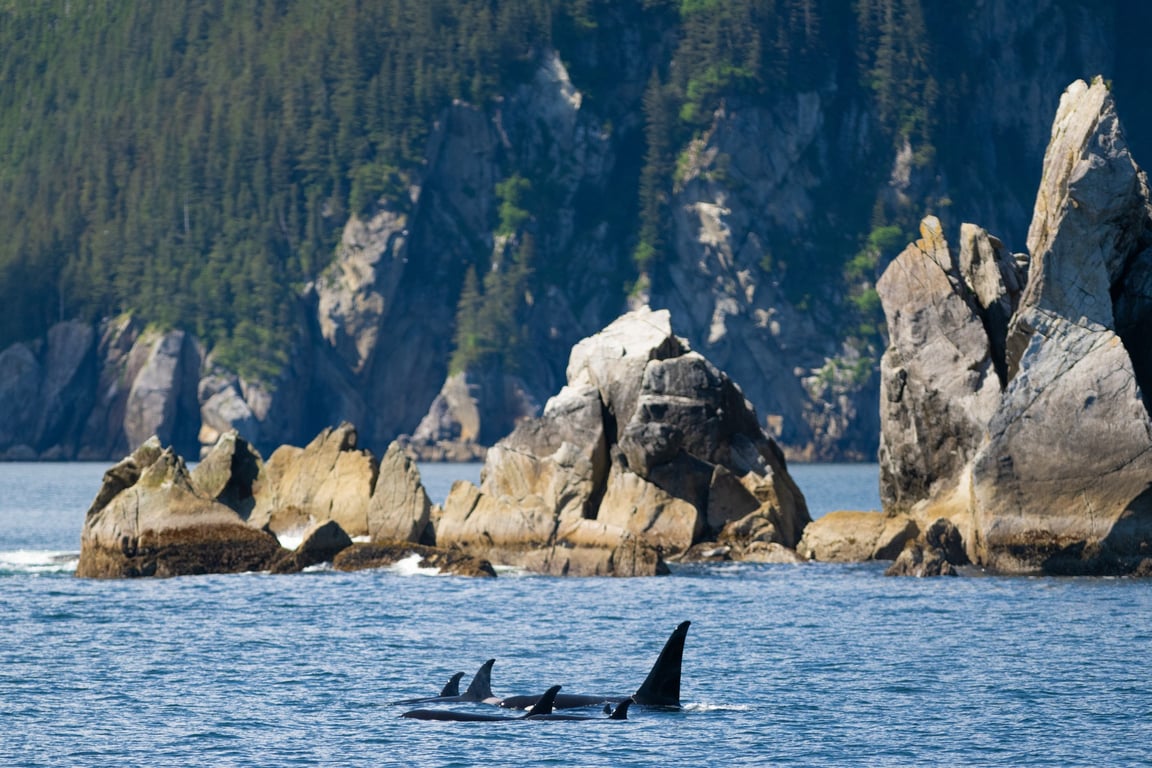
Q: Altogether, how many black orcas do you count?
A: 5